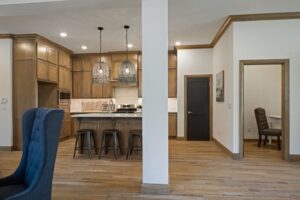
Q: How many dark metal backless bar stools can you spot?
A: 3